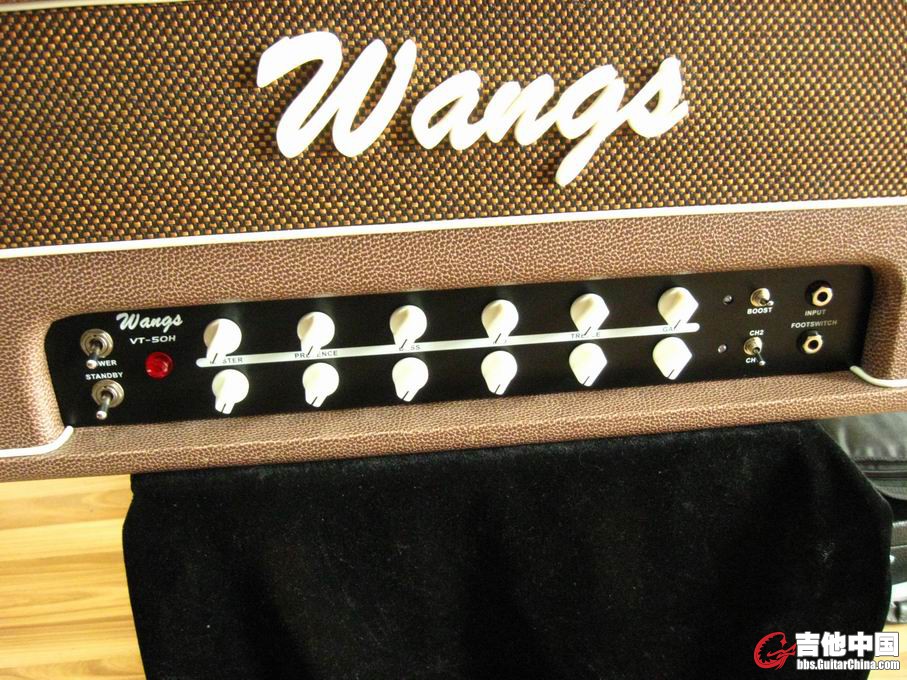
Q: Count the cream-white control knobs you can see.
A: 12